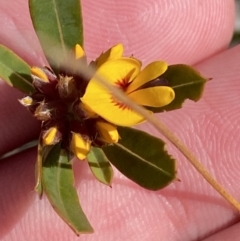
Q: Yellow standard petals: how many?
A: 1